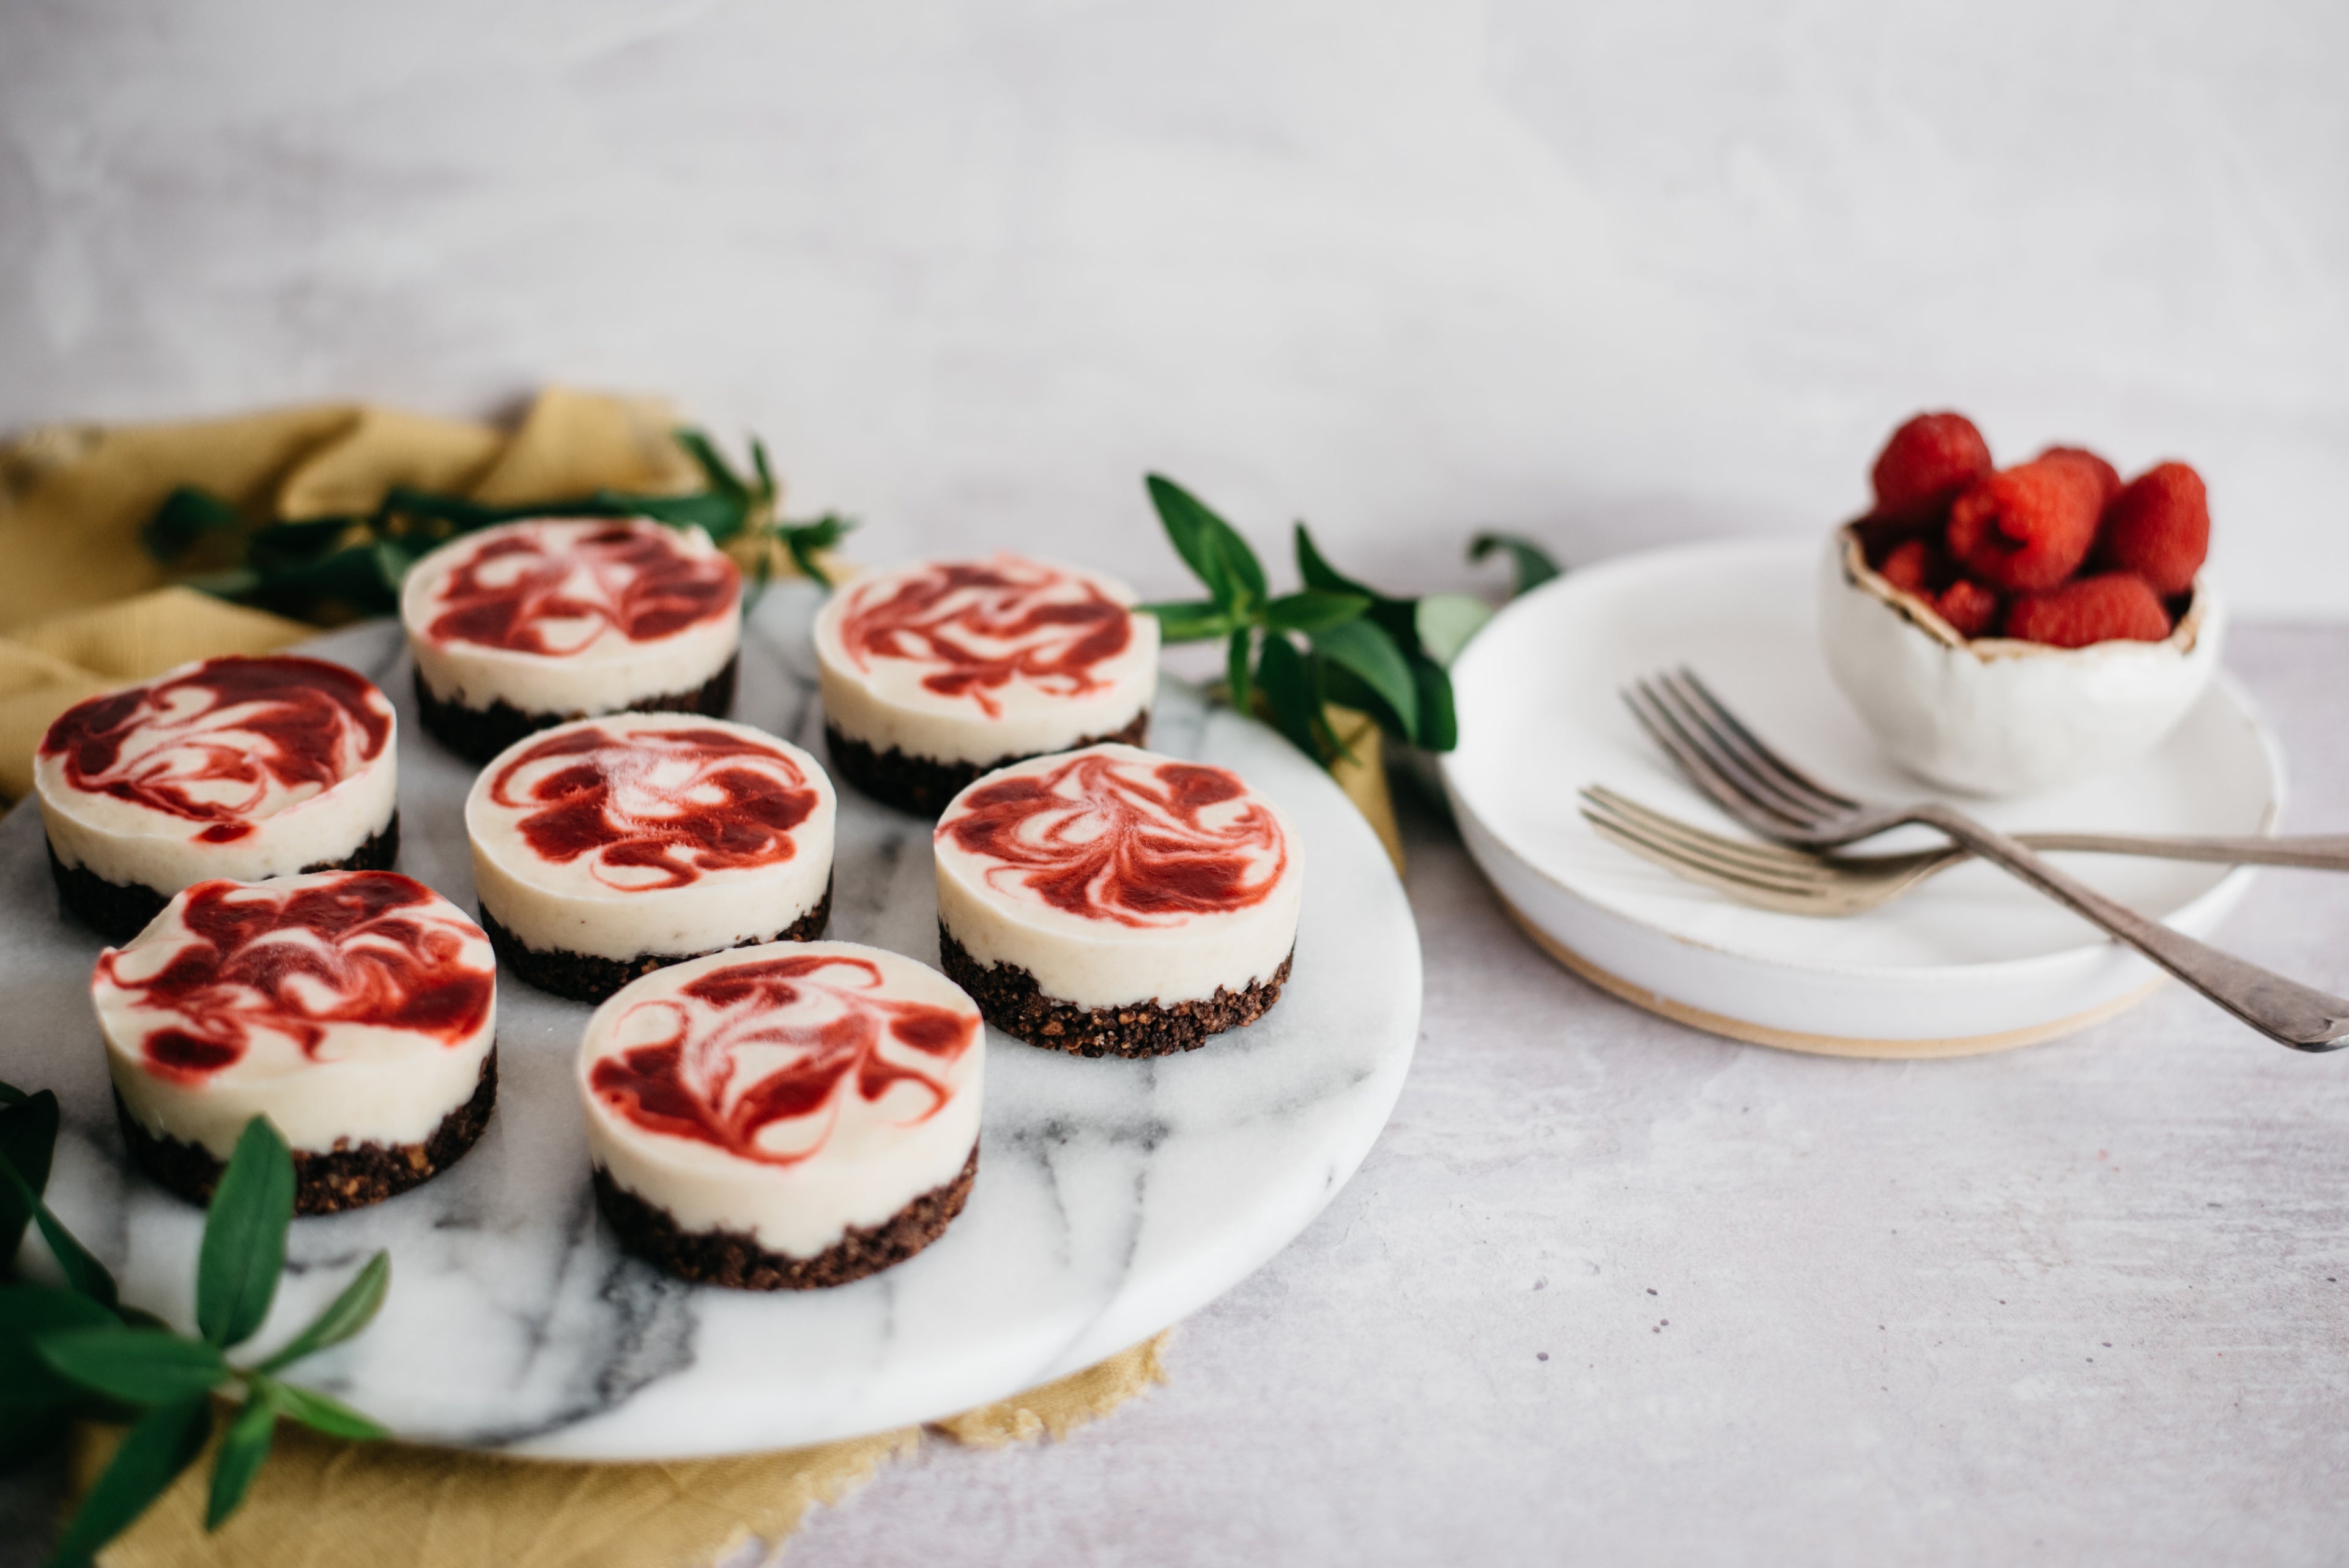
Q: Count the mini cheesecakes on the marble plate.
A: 7